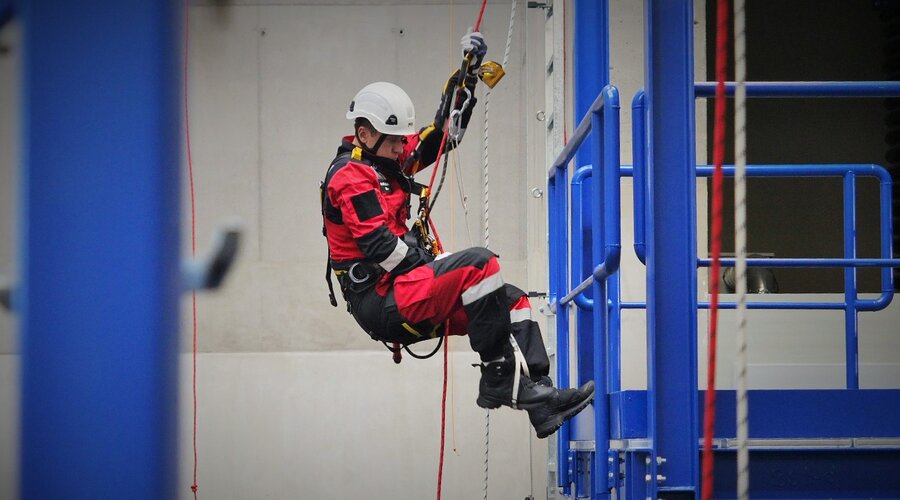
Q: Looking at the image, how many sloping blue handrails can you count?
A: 2